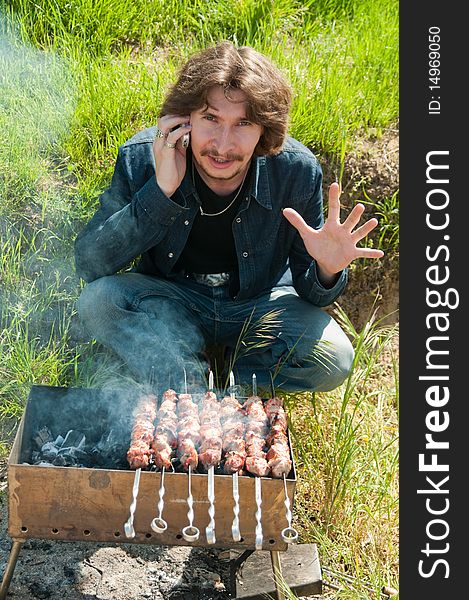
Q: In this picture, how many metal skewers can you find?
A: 7